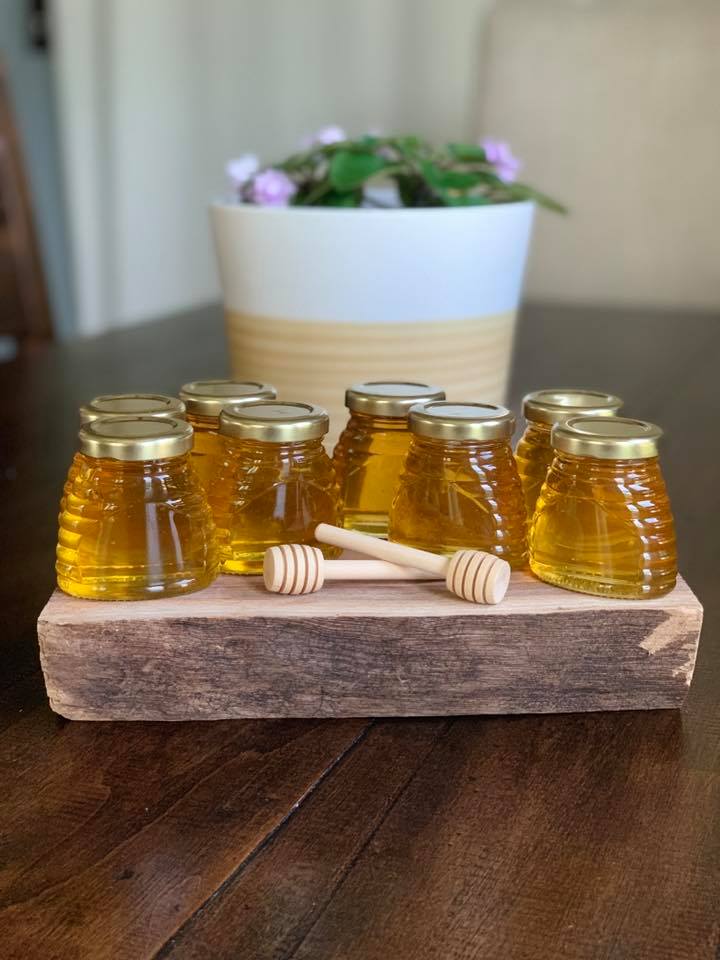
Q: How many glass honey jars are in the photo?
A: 8